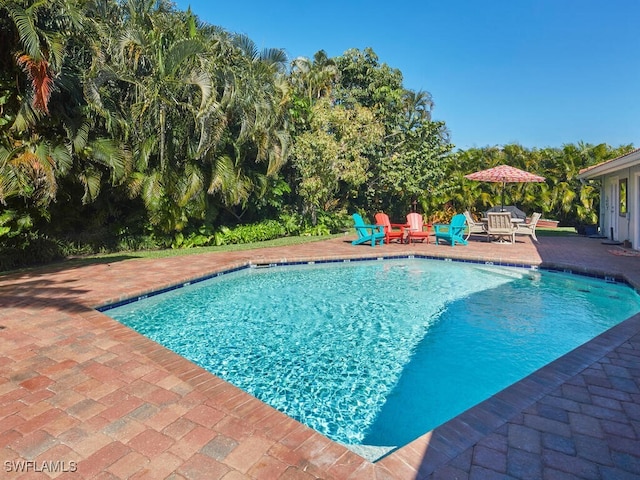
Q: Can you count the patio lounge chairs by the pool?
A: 4